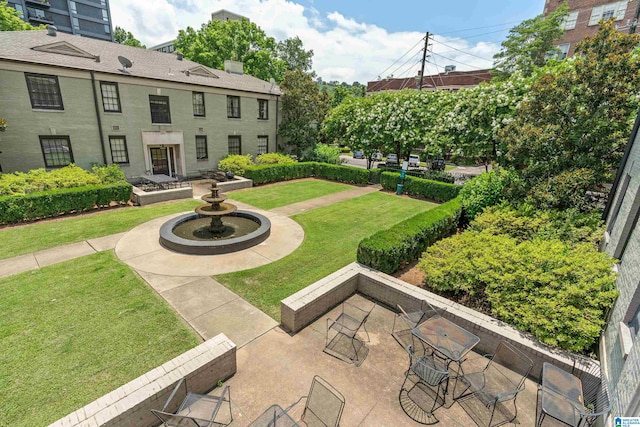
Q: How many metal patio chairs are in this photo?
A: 7